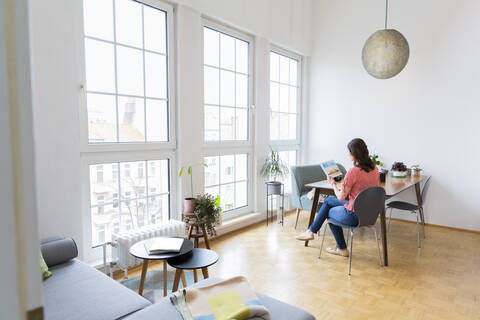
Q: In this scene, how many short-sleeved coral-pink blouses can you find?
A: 1